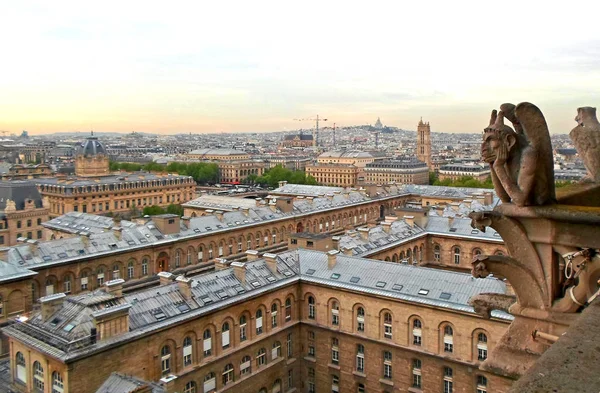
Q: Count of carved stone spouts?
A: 3